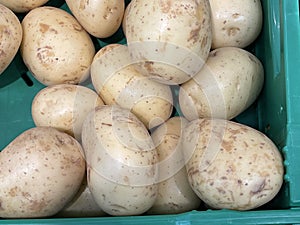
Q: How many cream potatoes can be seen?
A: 14